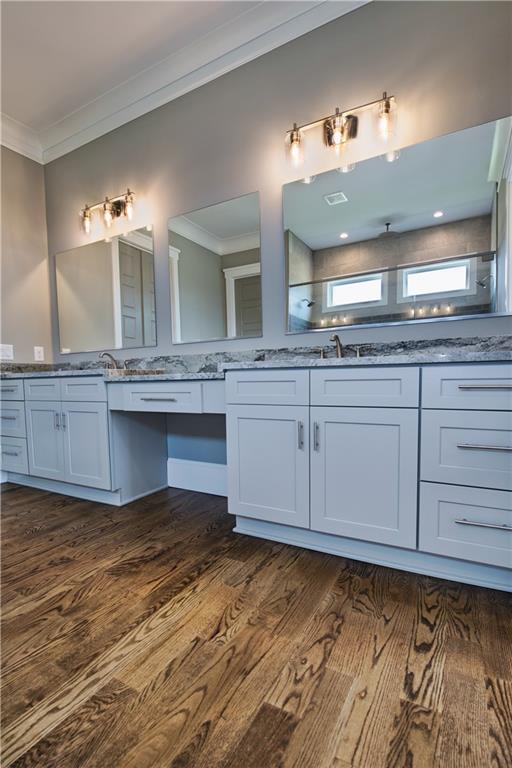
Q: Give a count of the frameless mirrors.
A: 3